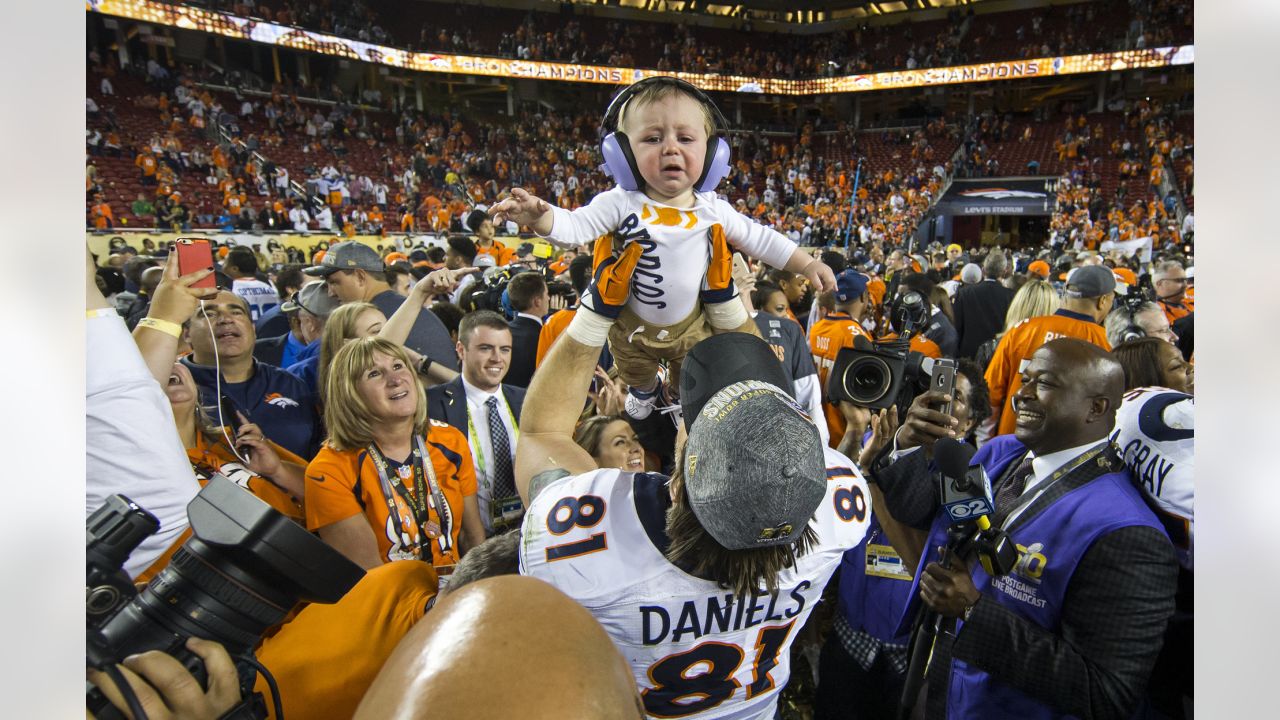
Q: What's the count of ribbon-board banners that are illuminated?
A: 1